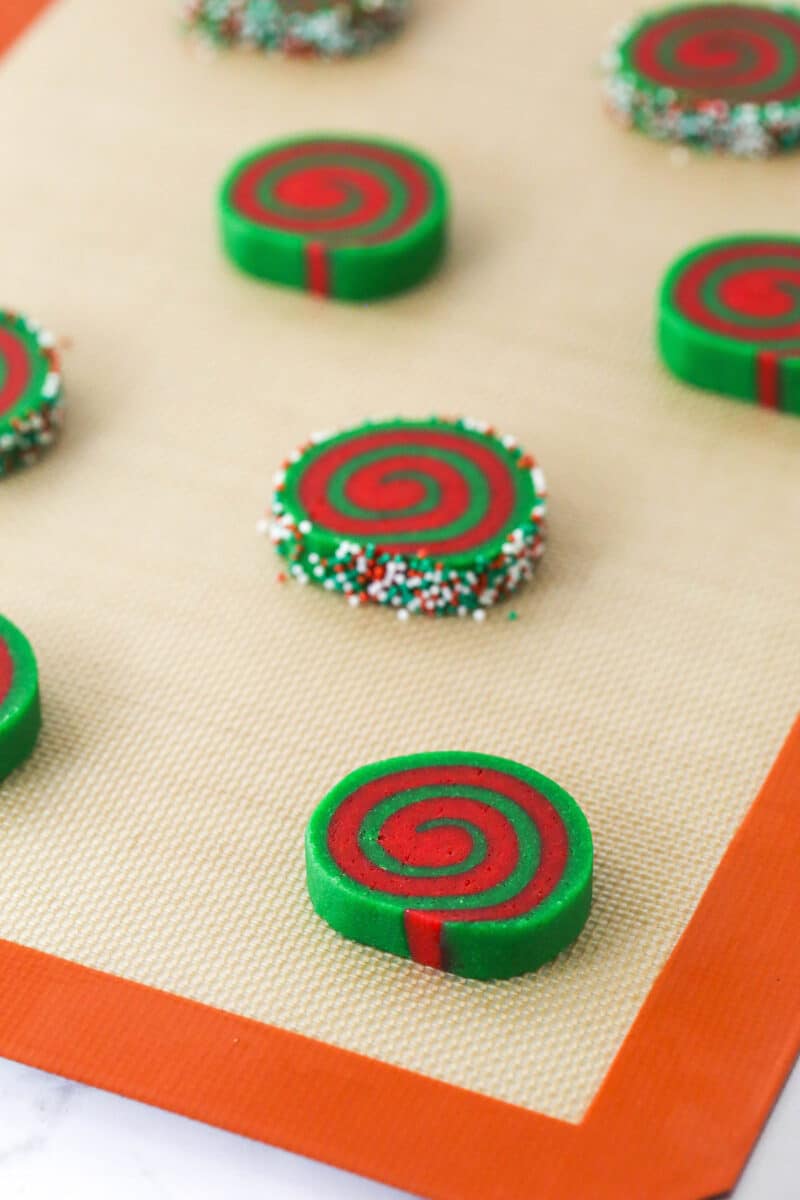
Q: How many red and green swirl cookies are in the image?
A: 8